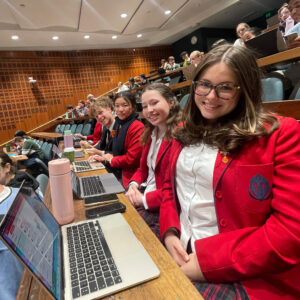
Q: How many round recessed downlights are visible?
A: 7